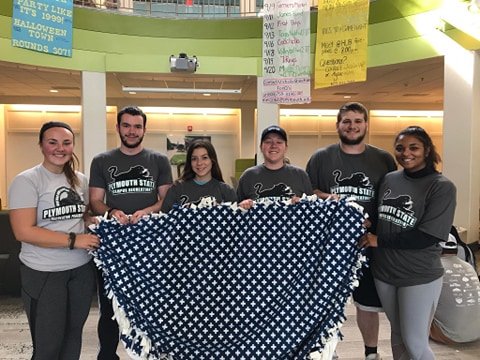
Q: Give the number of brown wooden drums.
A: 0